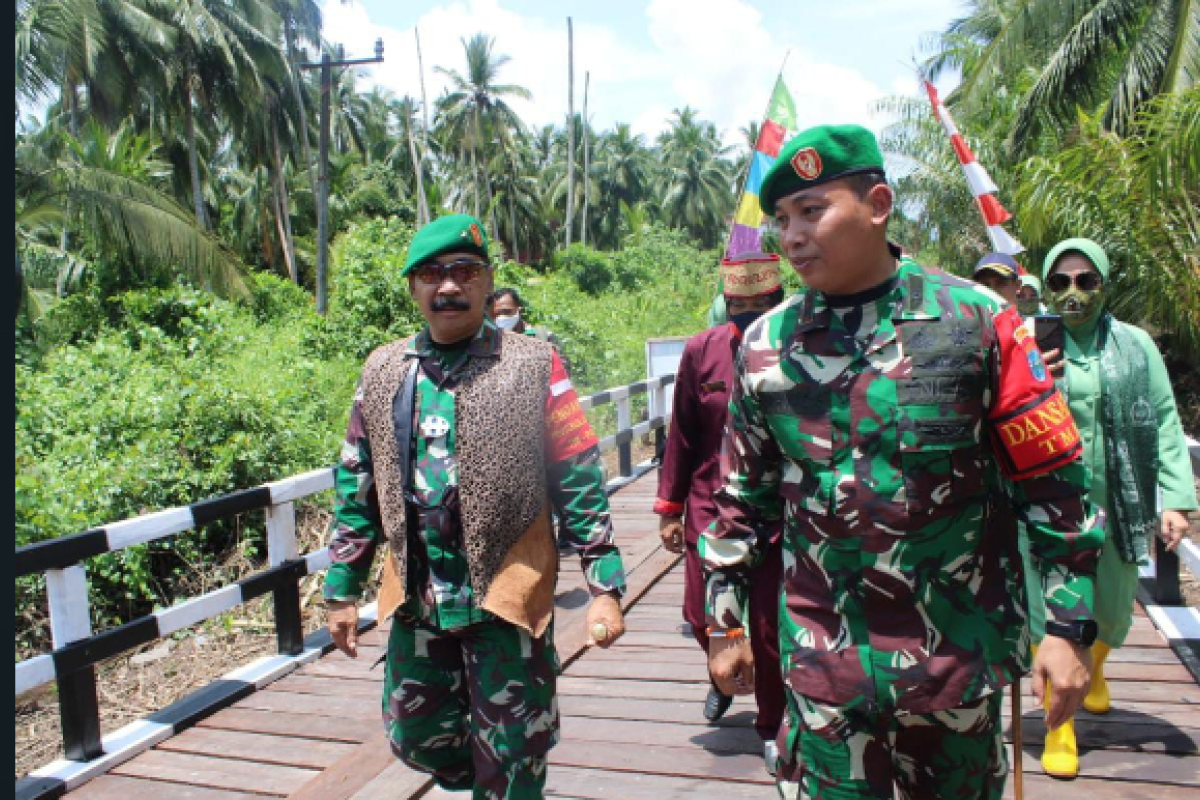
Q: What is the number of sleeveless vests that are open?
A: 1